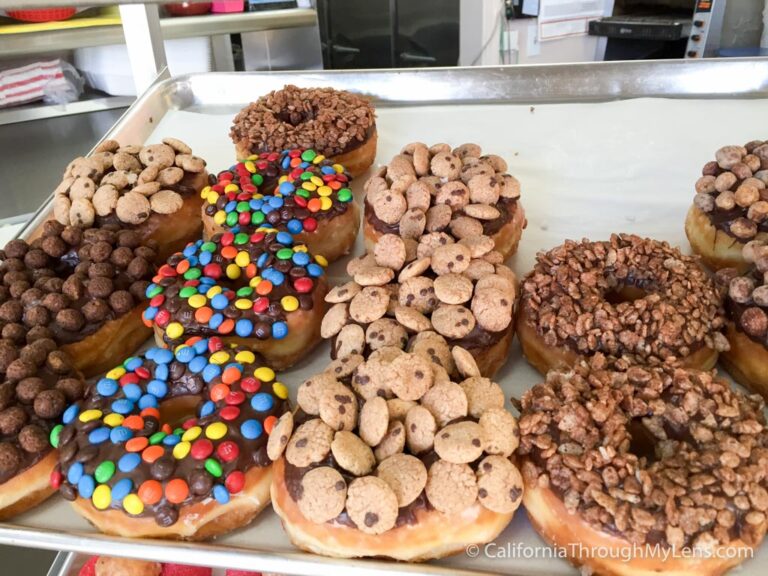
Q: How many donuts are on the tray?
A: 14